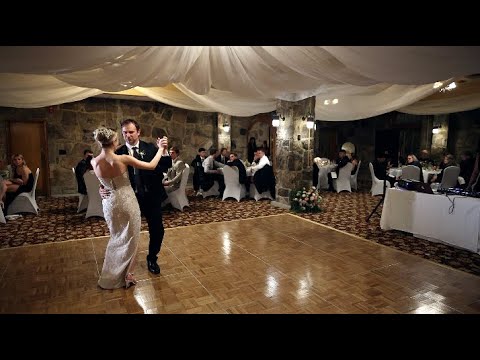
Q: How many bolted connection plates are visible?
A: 0